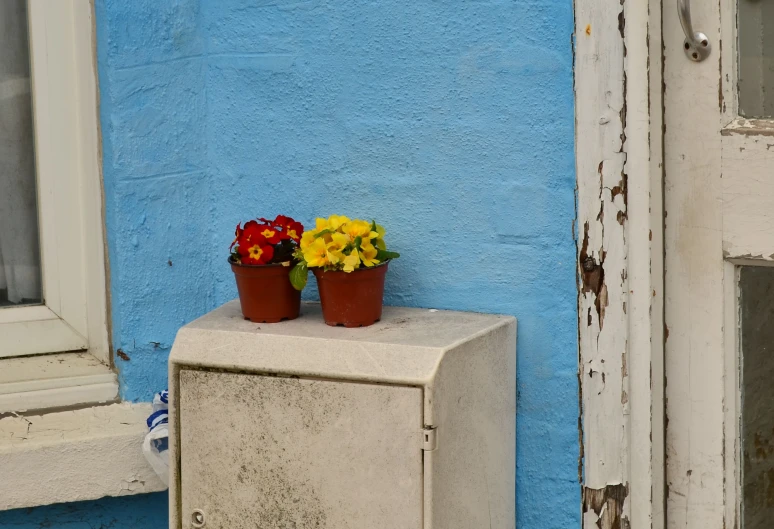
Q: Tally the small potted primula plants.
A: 2